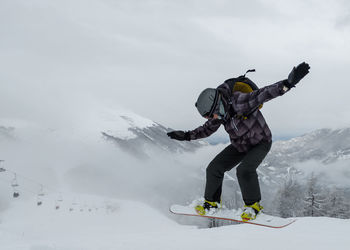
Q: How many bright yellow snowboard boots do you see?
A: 2